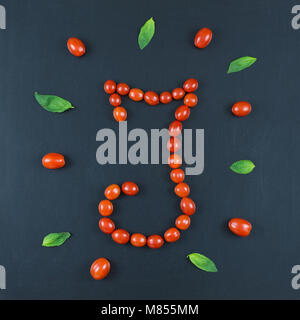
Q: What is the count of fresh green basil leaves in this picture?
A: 6